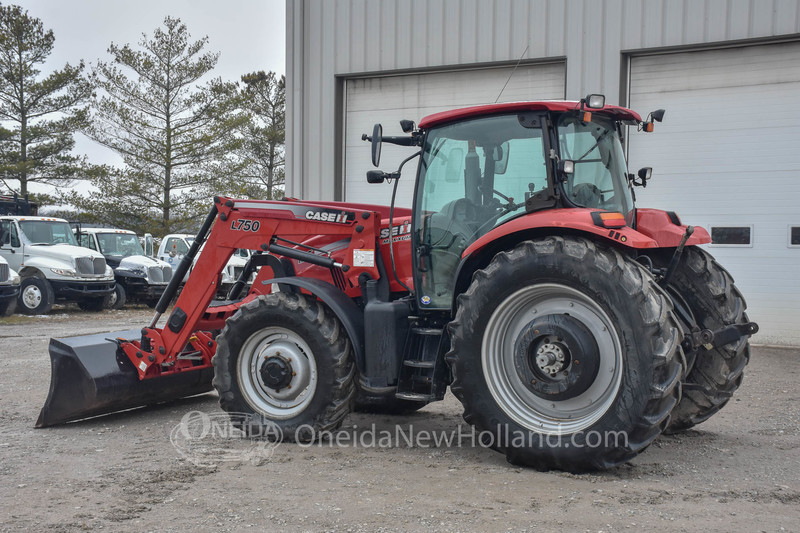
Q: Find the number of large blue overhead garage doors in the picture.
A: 0